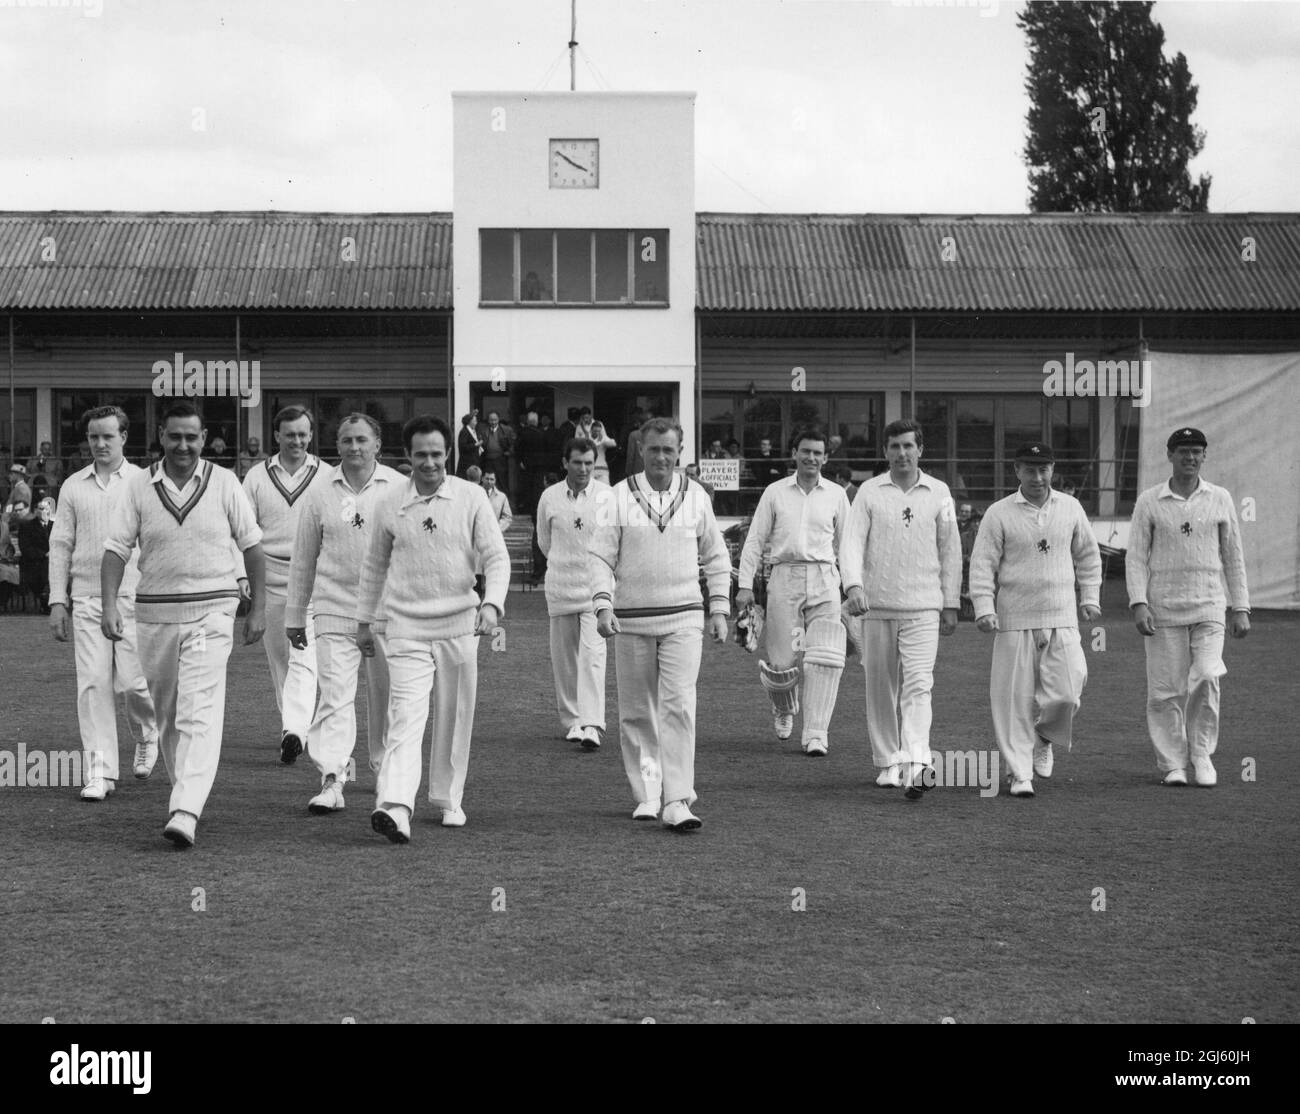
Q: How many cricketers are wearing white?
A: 11